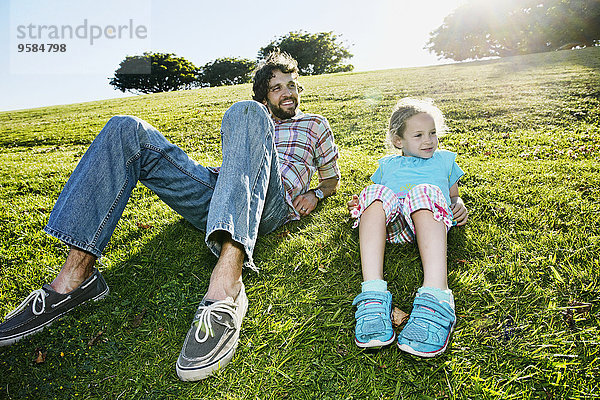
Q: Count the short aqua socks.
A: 2